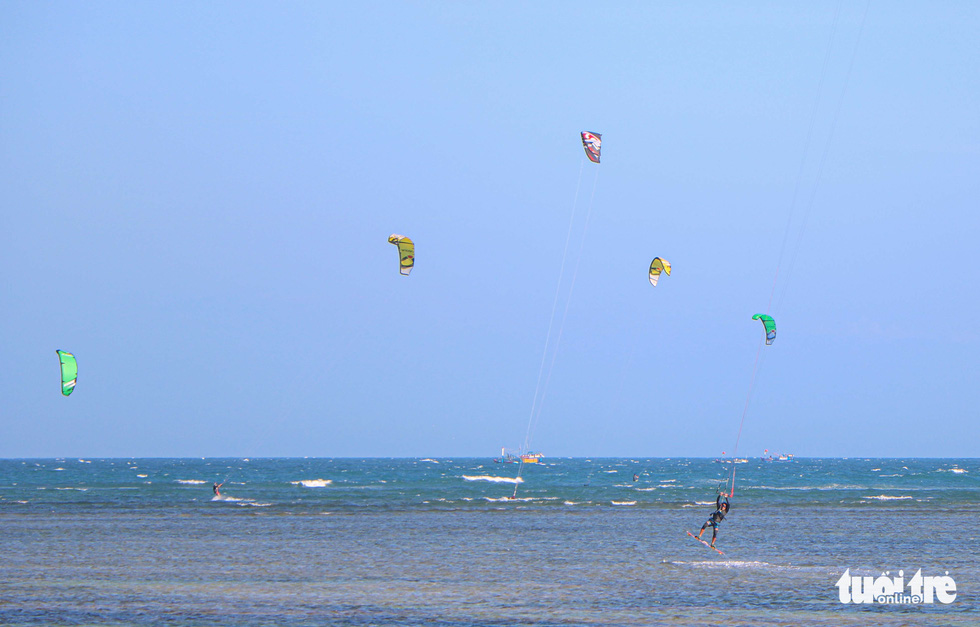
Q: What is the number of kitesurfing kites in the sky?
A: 5